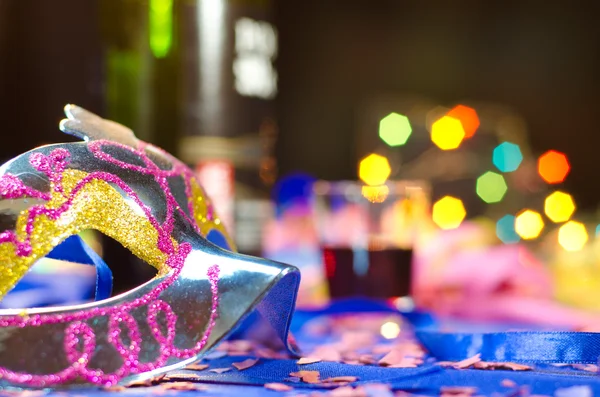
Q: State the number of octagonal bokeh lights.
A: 12